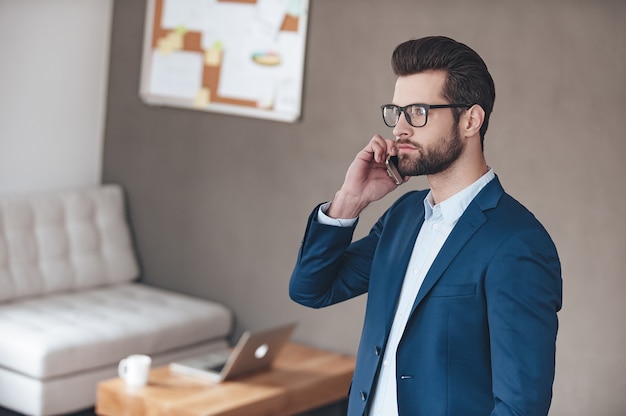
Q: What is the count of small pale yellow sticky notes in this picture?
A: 4